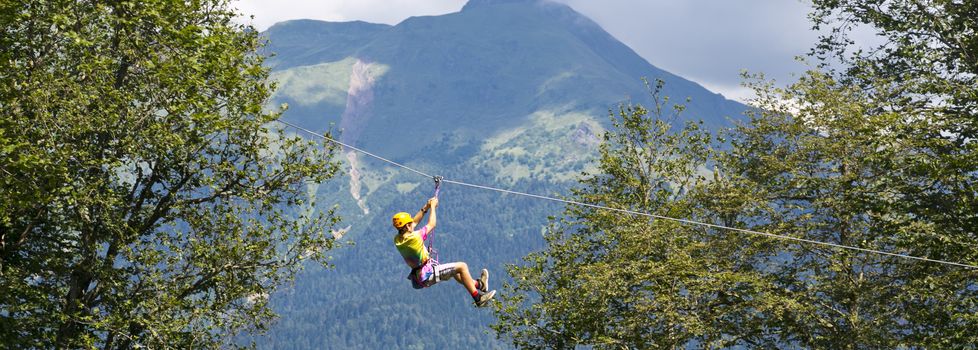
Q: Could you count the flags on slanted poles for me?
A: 0